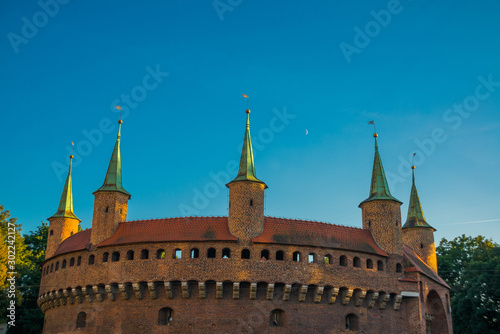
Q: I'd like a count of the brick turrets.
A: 5